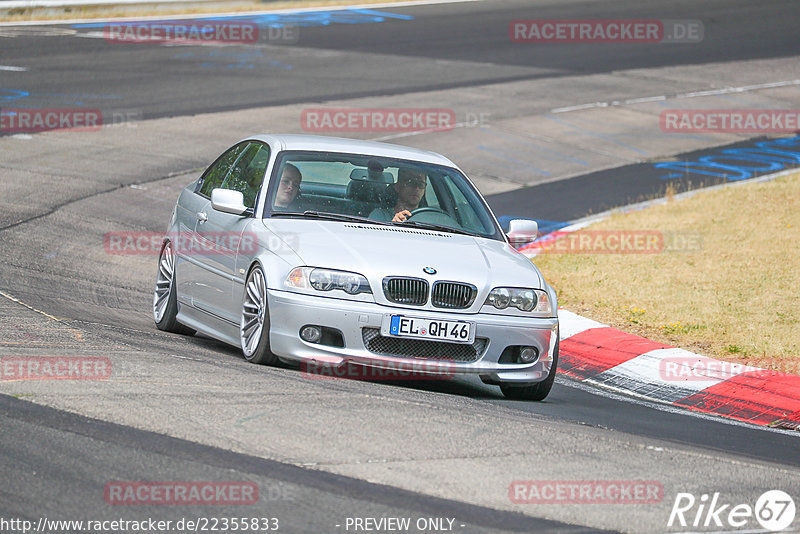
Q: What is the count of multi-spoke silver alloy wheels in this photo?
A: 2